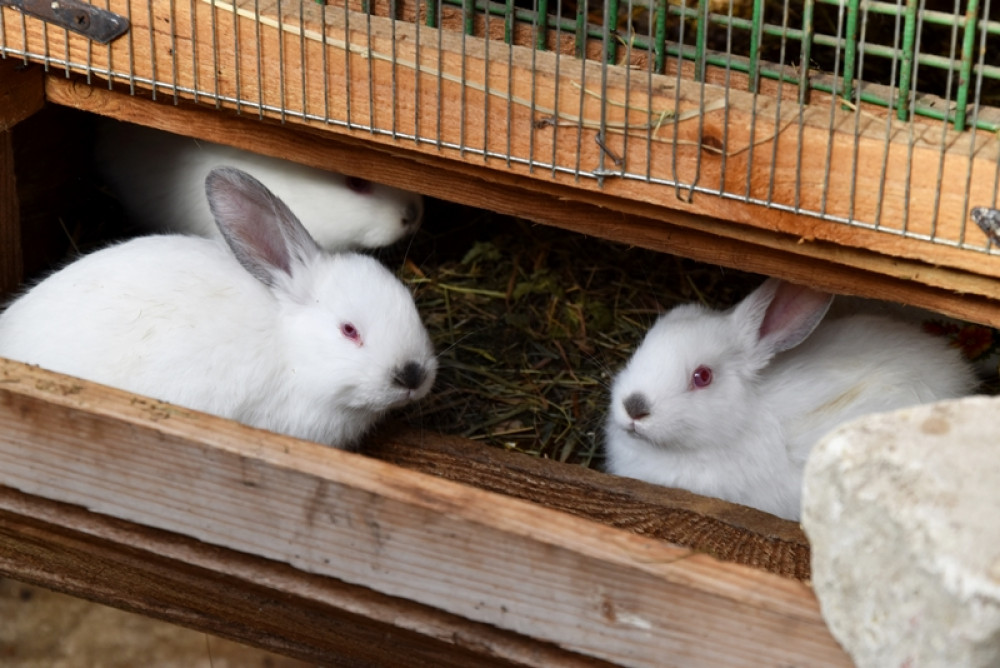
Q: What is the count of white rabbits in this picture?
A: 3